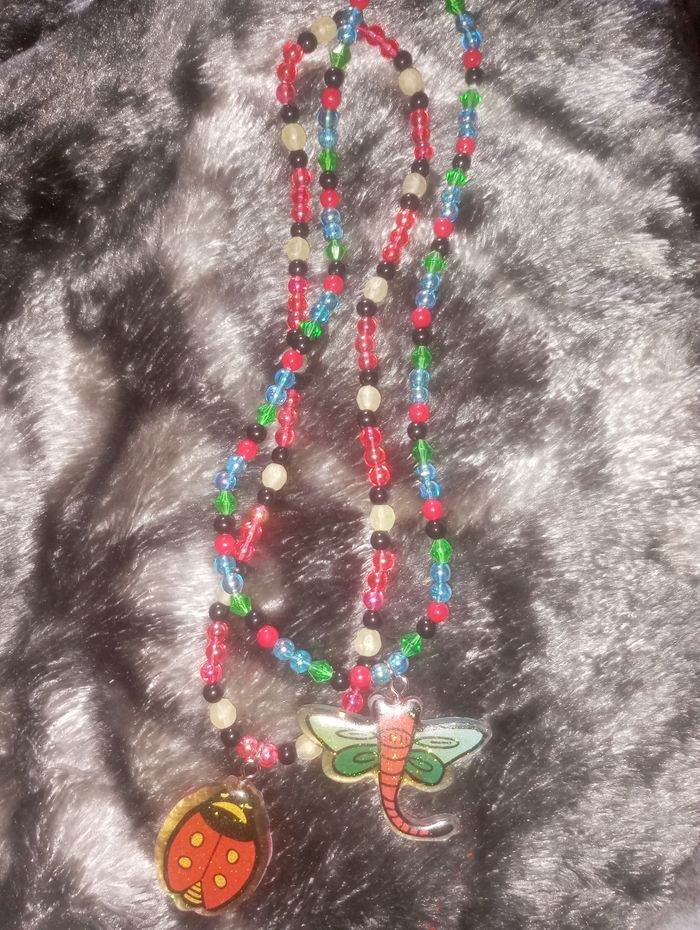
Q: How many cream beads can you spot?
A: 13